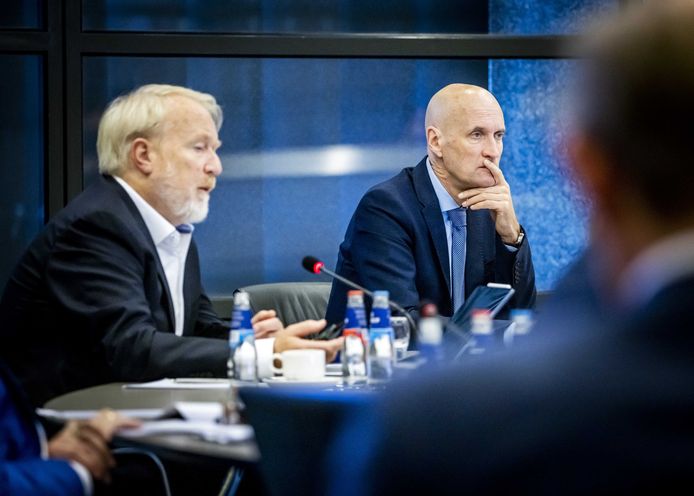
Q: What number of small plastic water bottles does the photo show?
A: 6